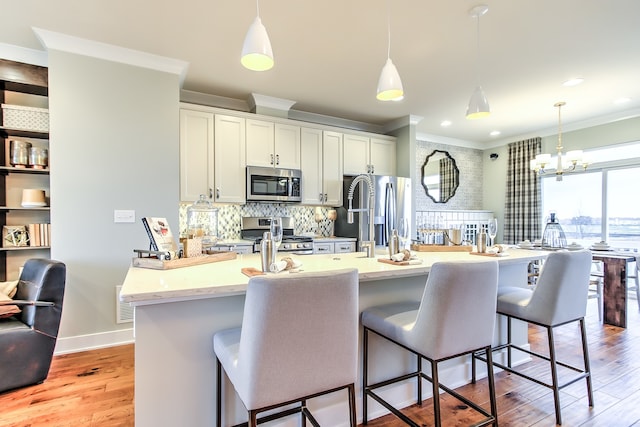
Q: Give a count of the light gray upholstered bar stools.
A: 3